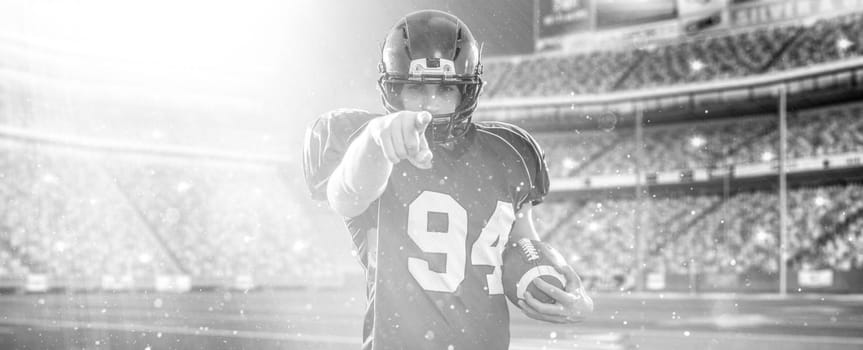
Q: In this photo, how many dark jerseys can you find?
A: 1